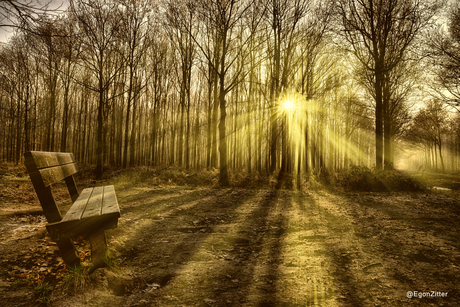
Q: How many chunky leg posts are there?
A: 2